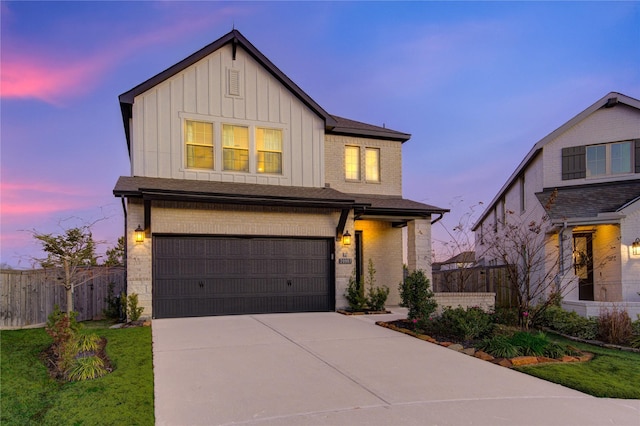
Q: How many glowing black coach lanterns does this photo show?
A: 3